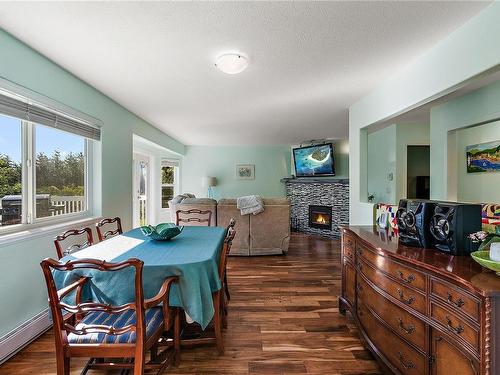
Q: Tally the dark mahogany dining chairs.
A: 6